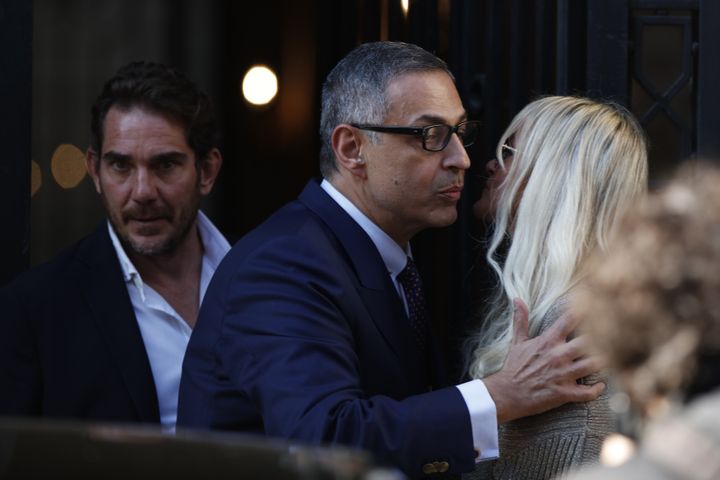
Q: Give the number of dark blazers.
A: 2